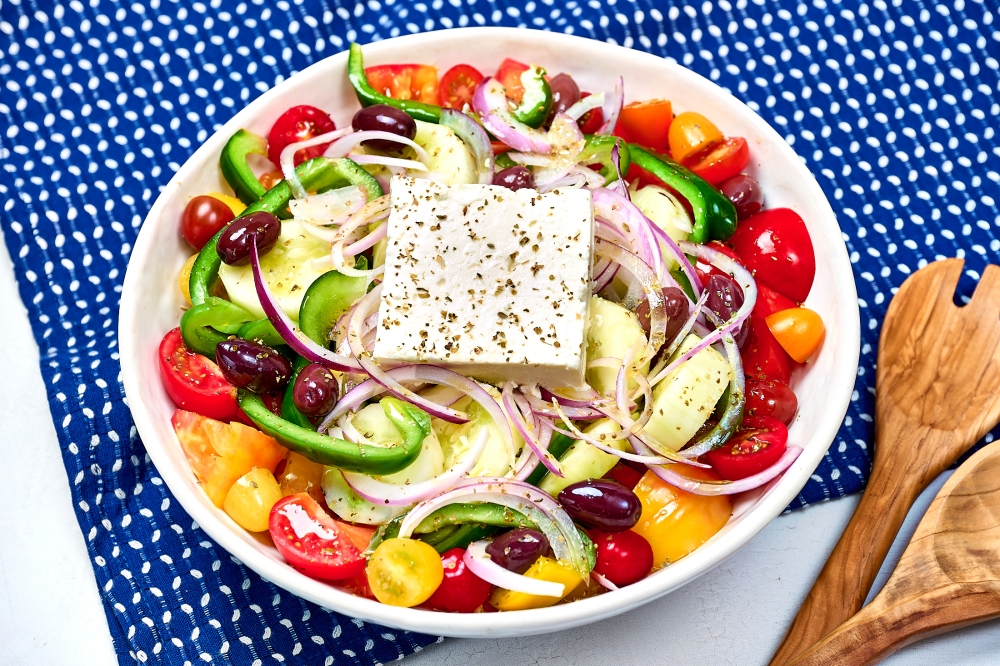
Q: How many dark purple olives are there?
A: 11